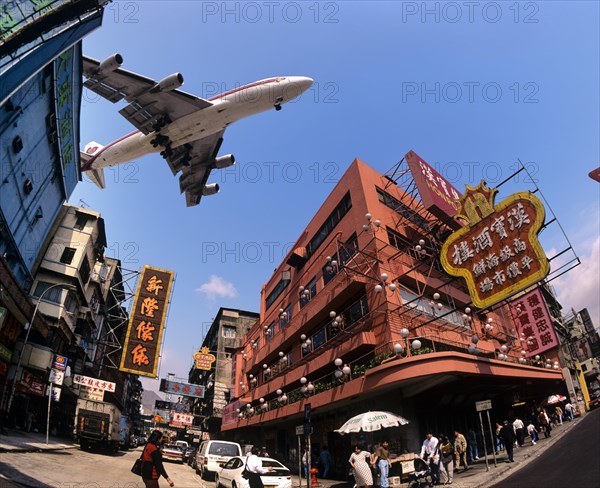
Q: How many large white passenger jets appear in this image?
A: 1